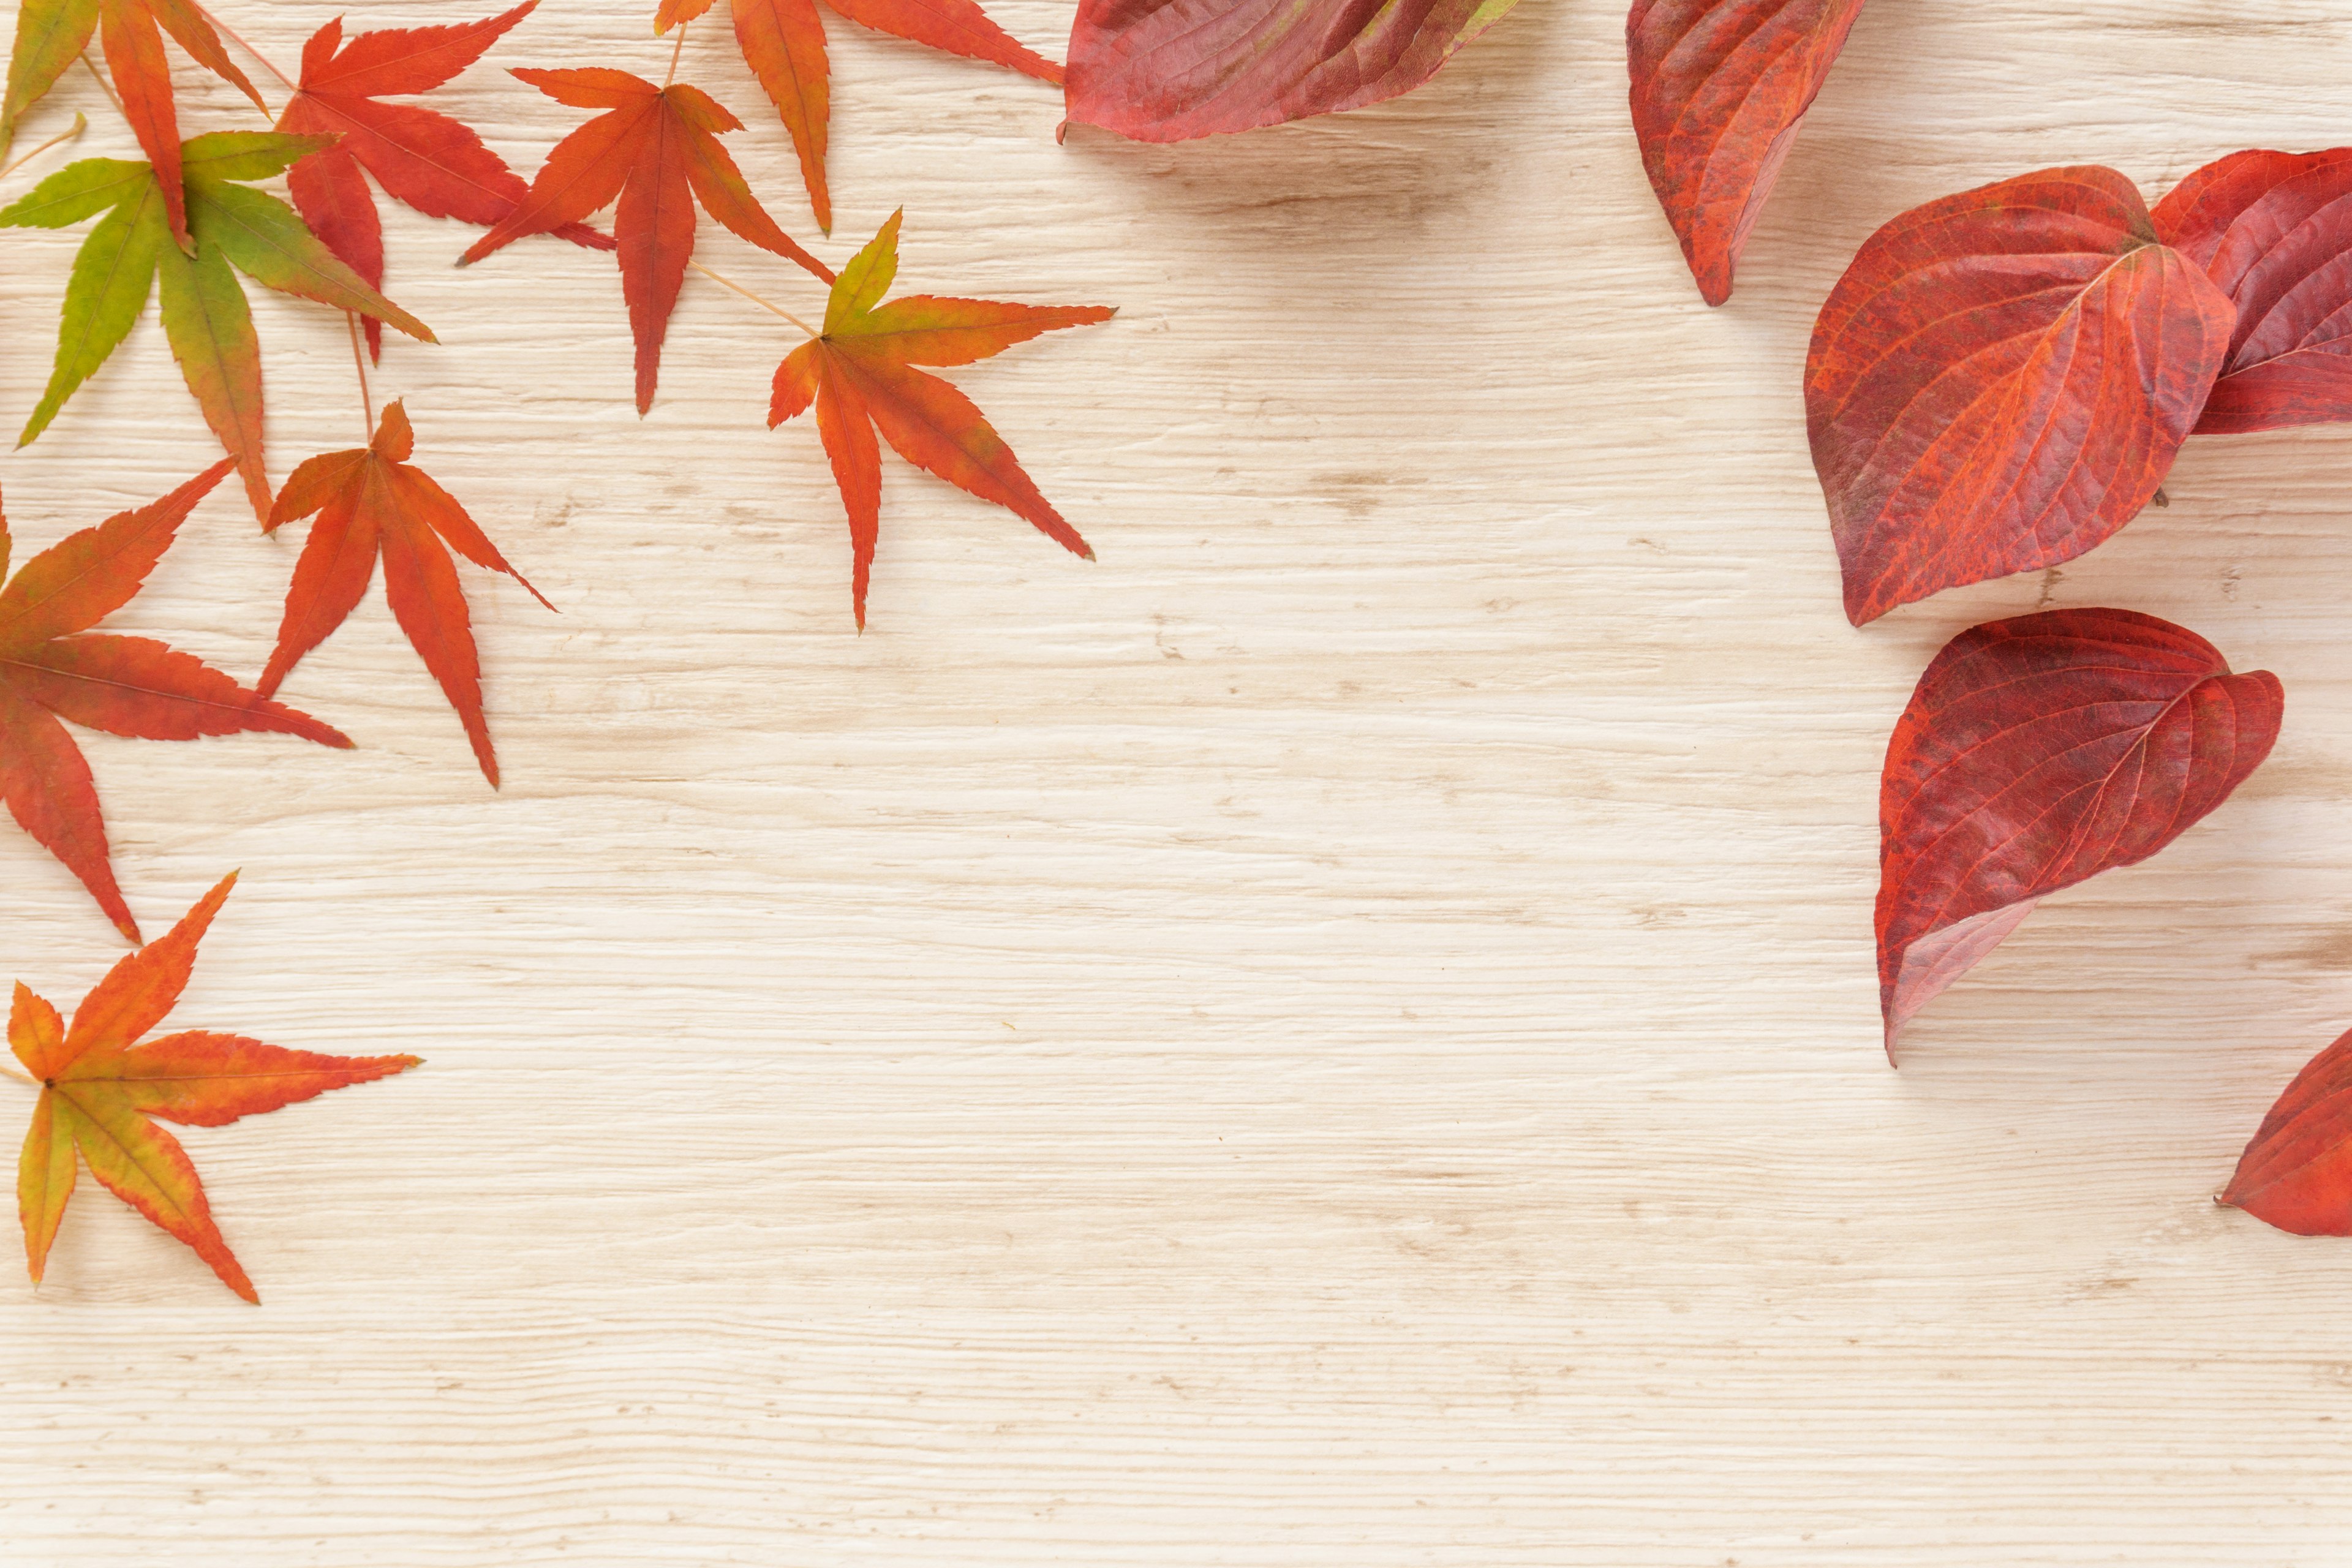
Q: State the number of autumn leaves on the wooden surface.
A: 15